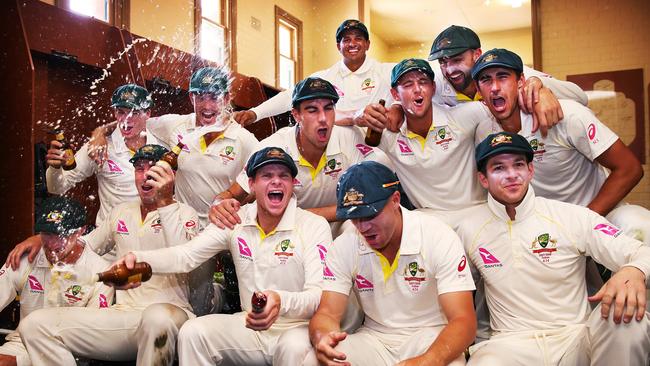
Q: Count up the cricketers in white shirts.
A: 12